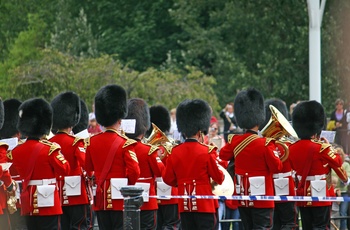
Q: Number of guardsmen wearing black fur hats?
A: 12